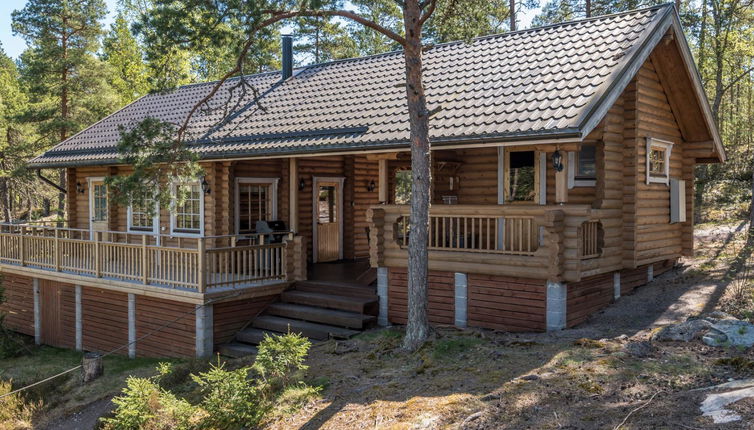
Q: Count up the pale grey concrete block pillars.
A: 9